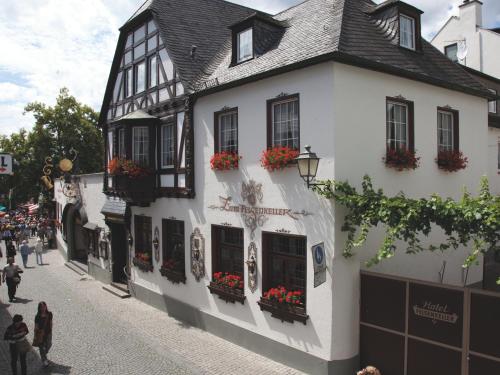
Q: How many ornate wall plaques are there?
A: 3